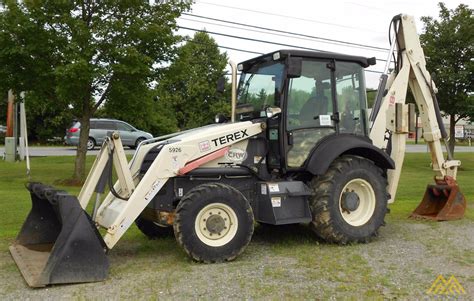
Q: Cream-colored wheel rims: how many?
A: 2